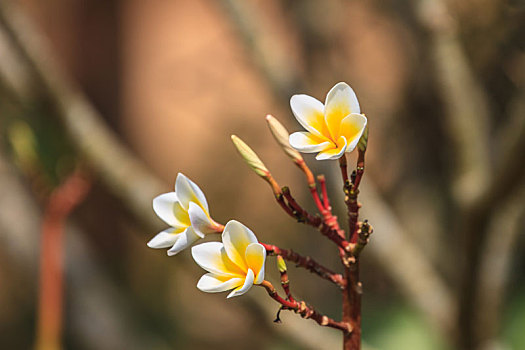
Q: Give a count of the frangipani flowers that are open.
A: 3